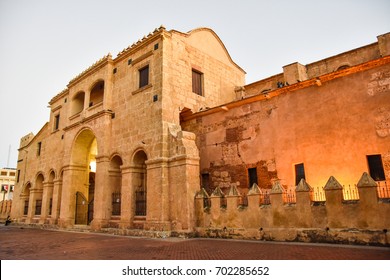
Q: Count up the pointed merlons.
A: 8